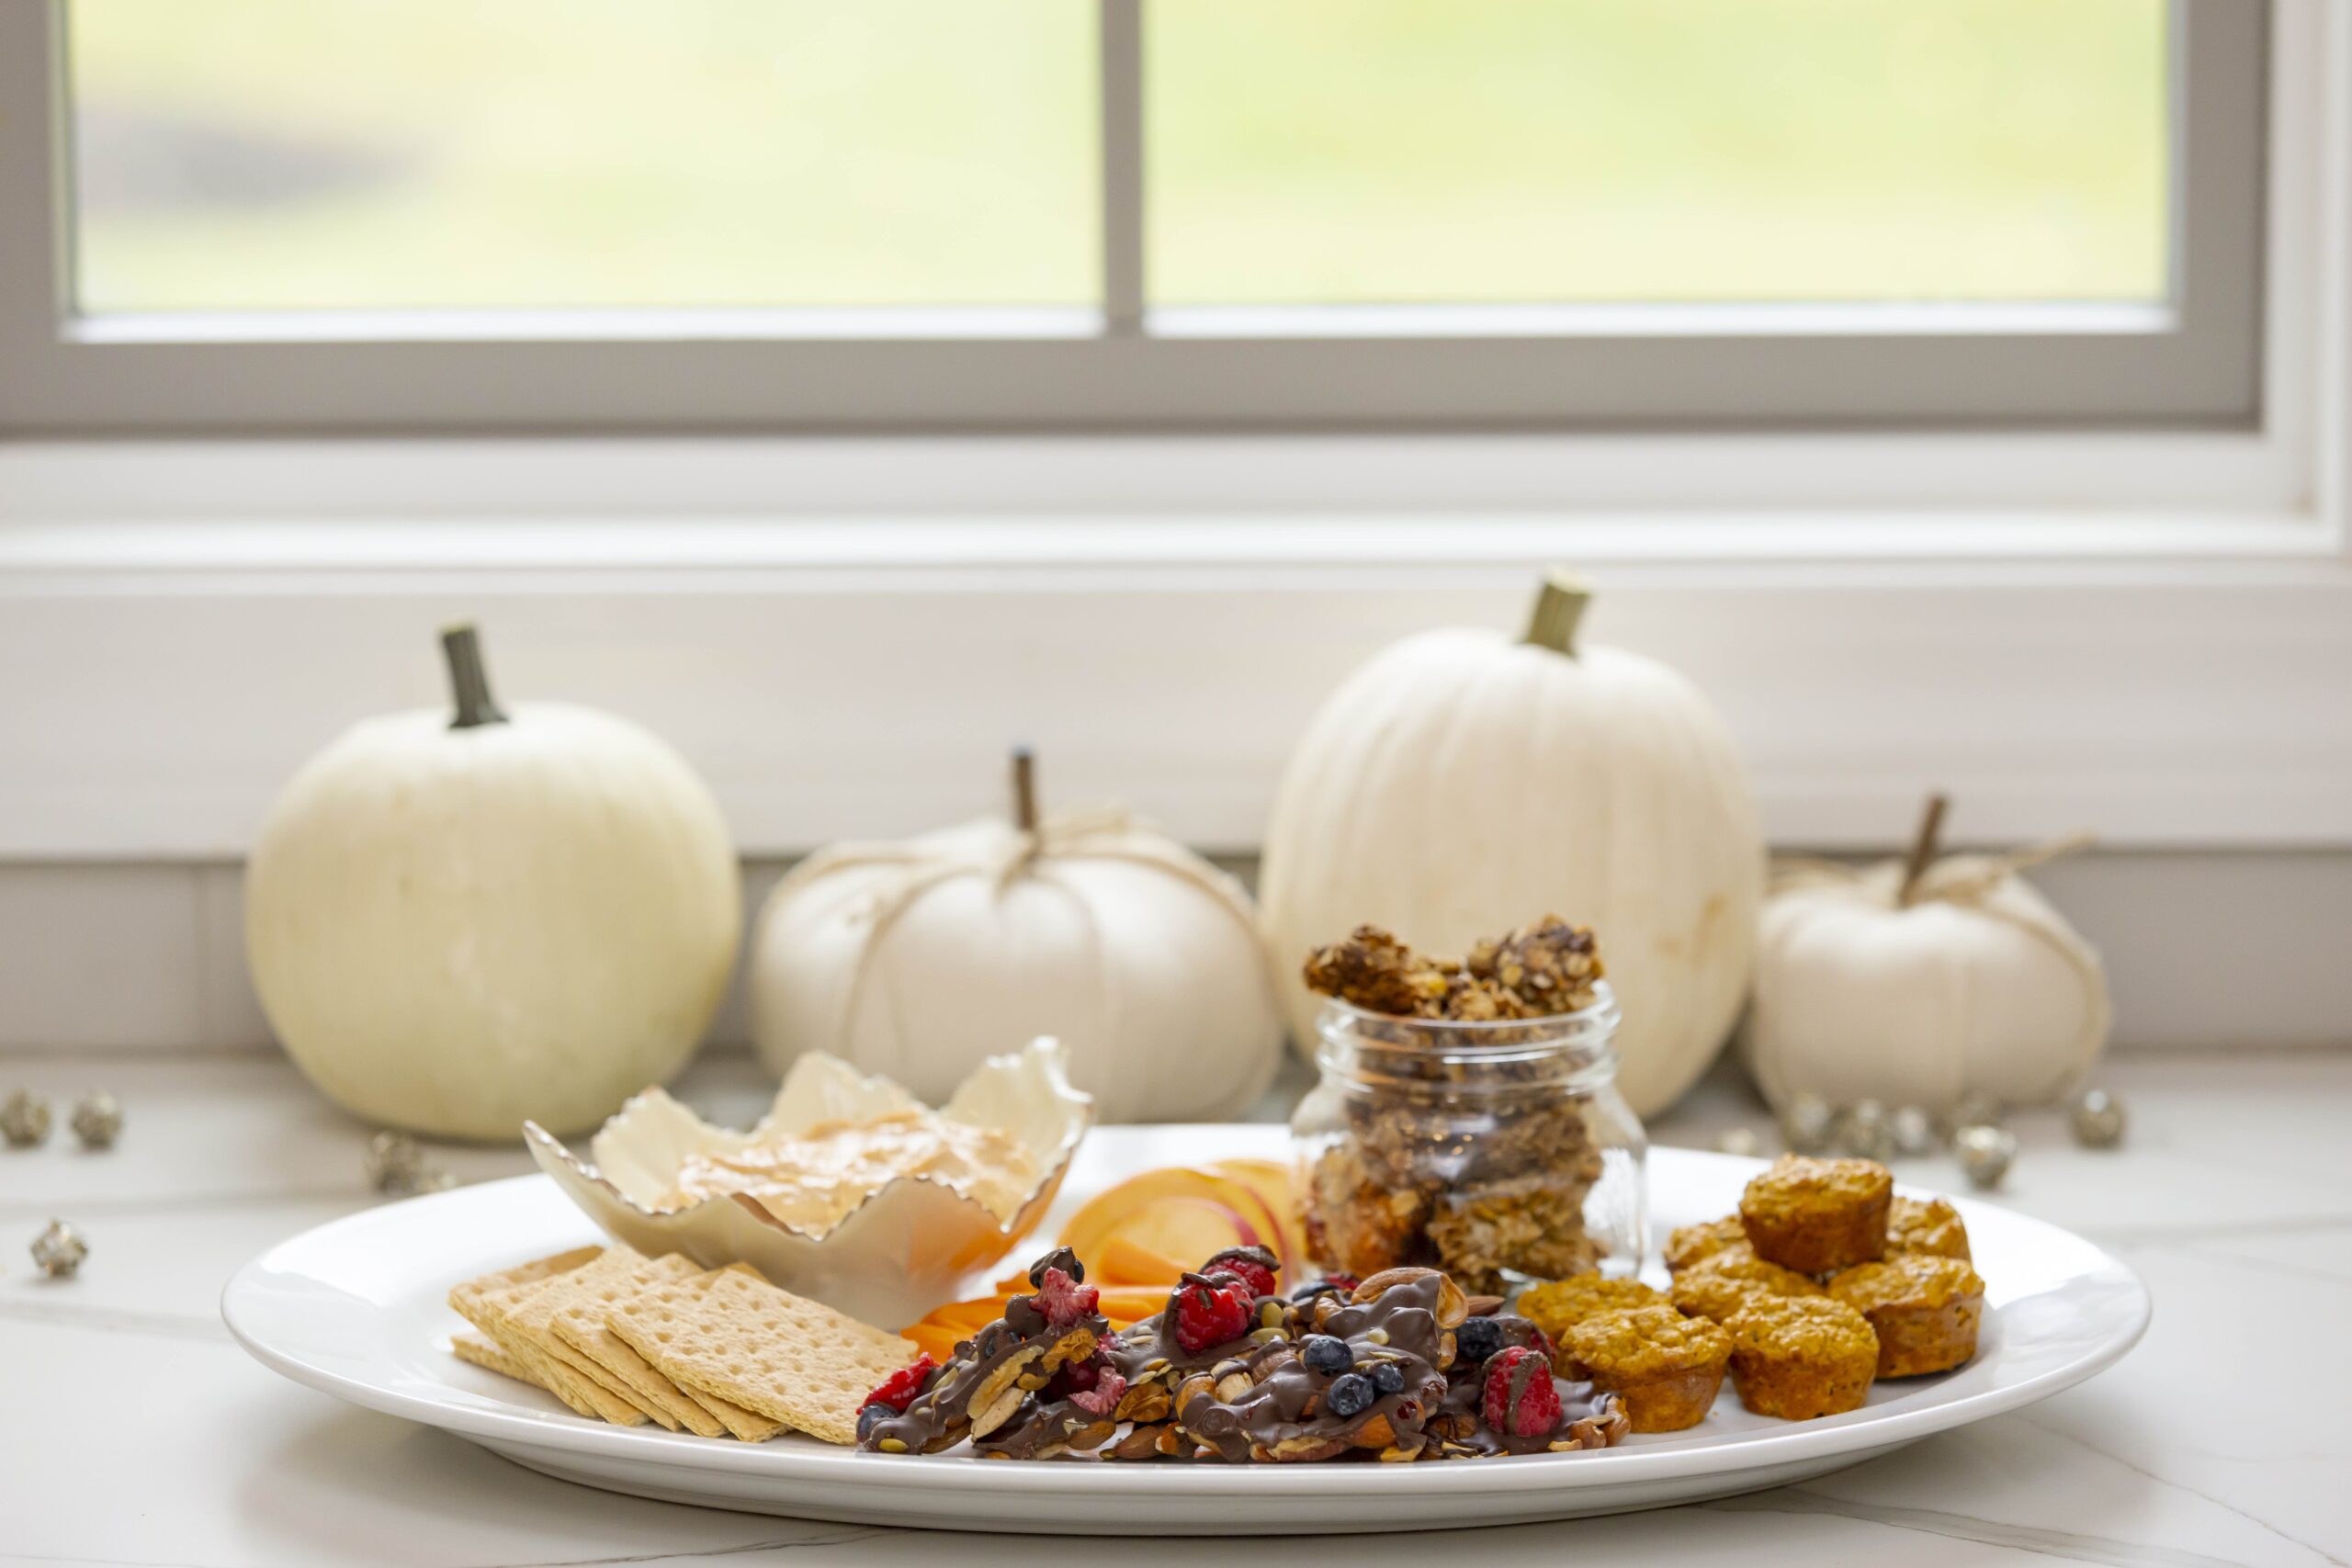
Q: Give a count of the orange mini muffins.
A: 8